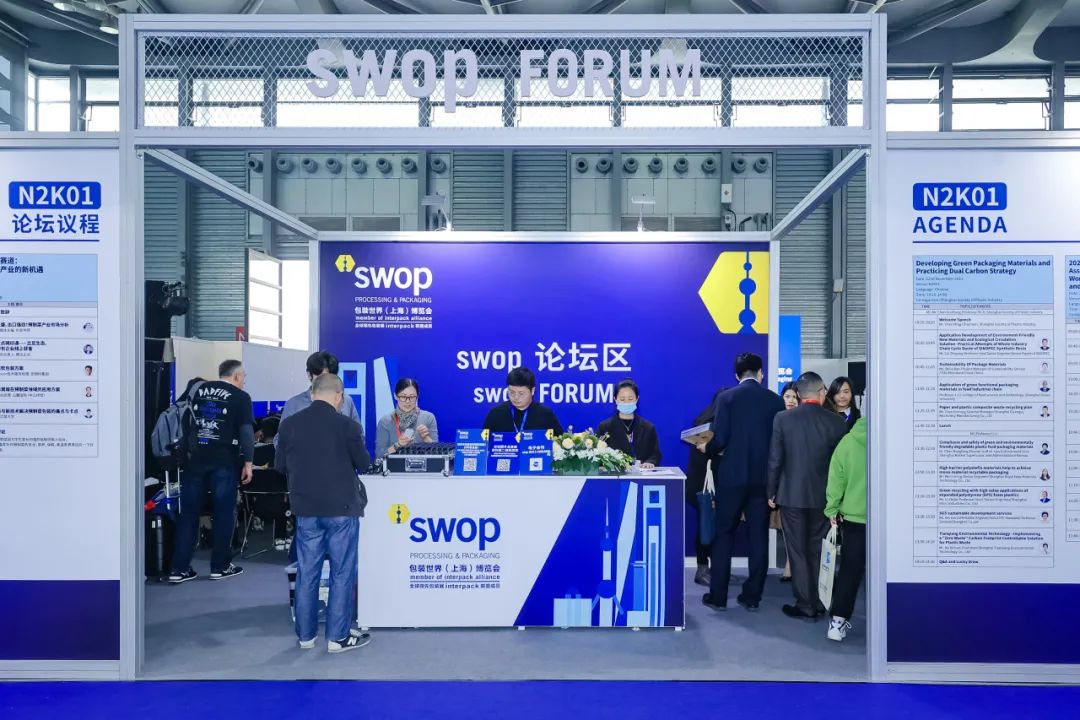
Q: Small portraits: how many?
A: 14